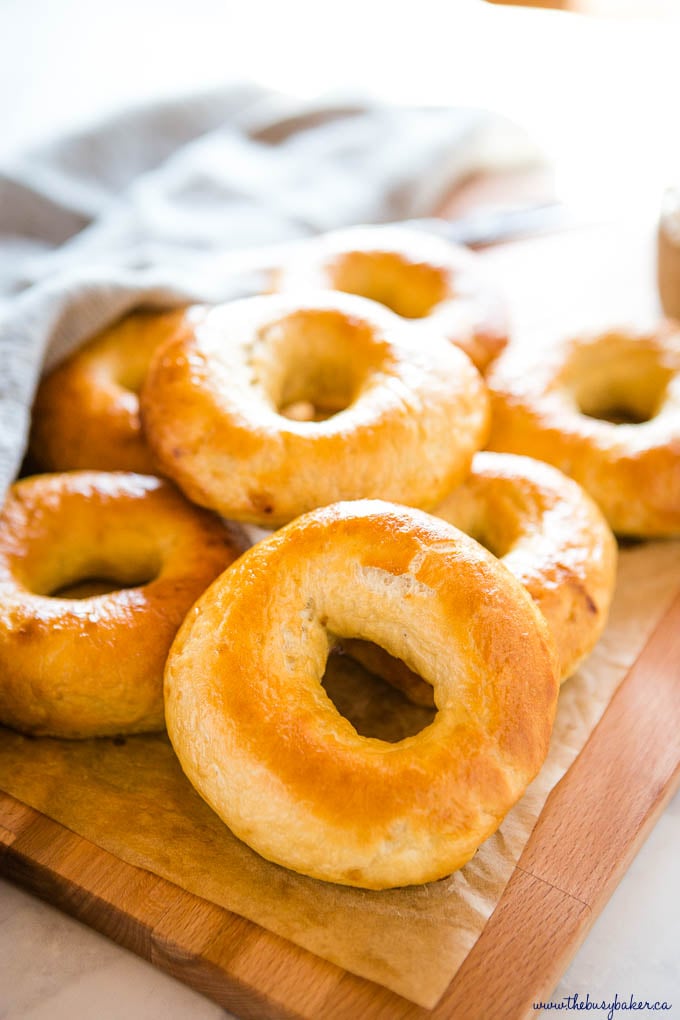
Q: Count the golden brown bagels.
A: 7